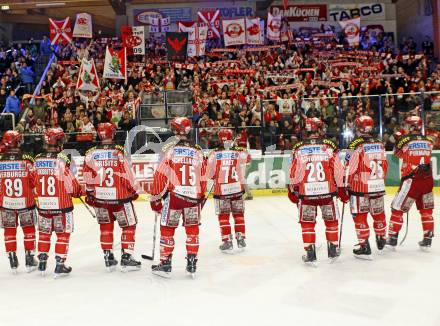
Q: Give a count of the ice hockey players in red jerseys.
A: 8